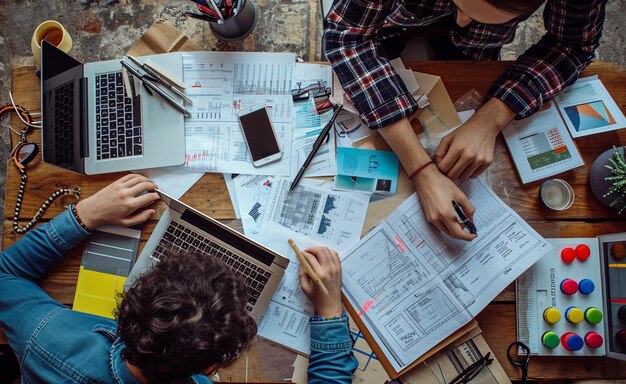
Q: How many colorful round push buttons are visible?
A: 10